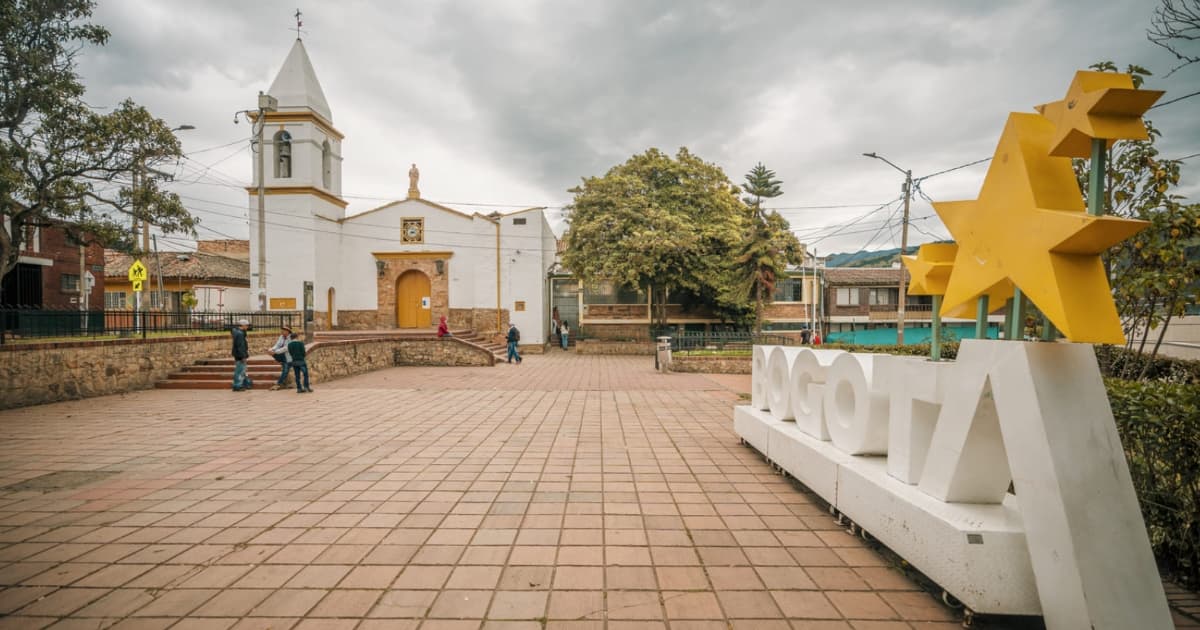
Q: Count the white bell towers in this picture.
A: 1